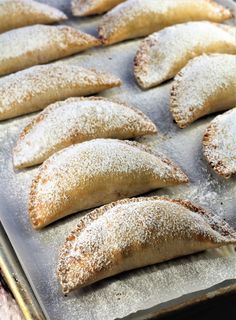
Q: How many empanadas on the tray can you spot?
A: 11